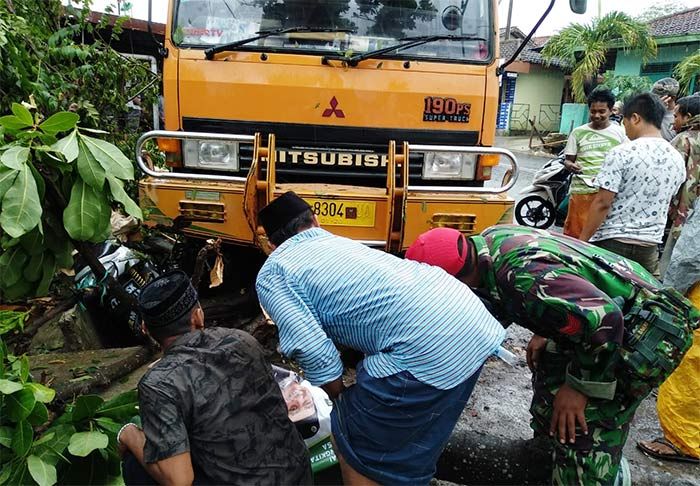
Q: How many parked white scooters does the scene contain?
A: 1